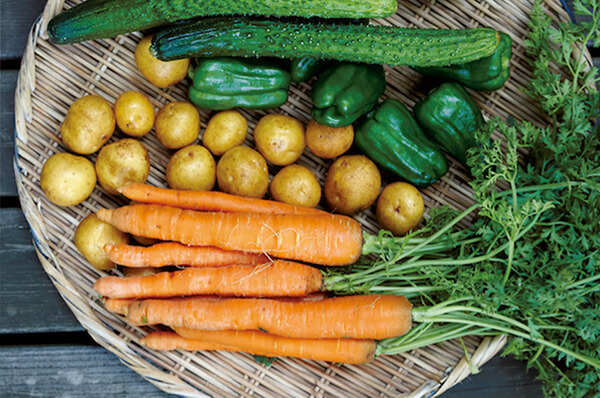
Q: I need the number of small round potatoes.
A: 15